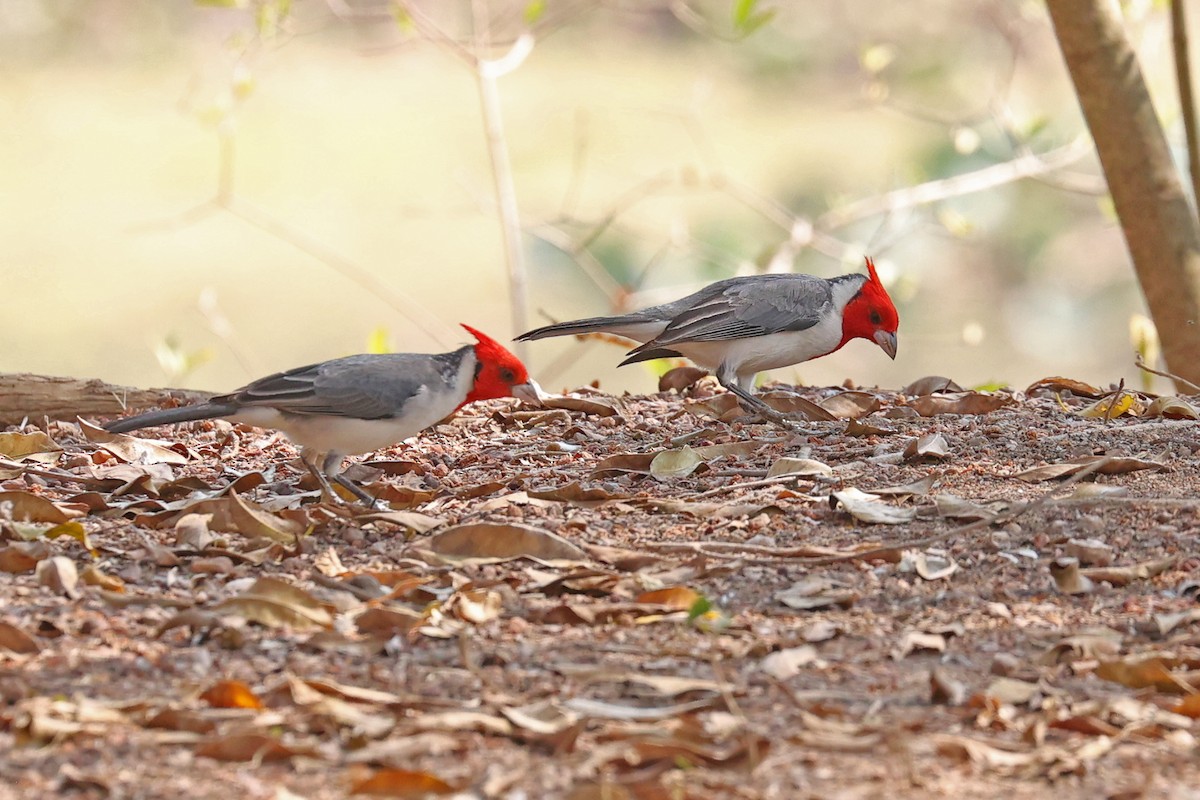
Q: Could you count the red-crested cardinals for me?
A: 2